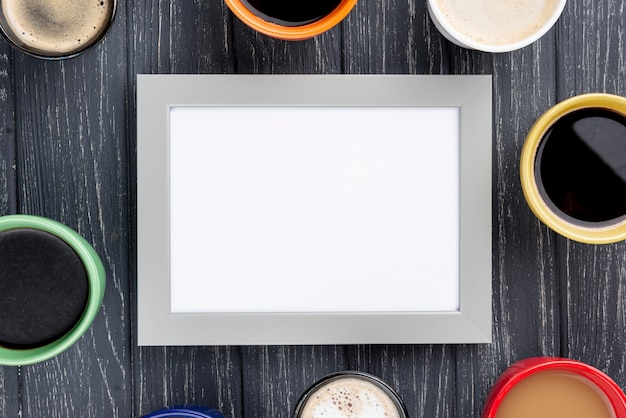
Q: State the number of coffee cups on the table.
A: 8